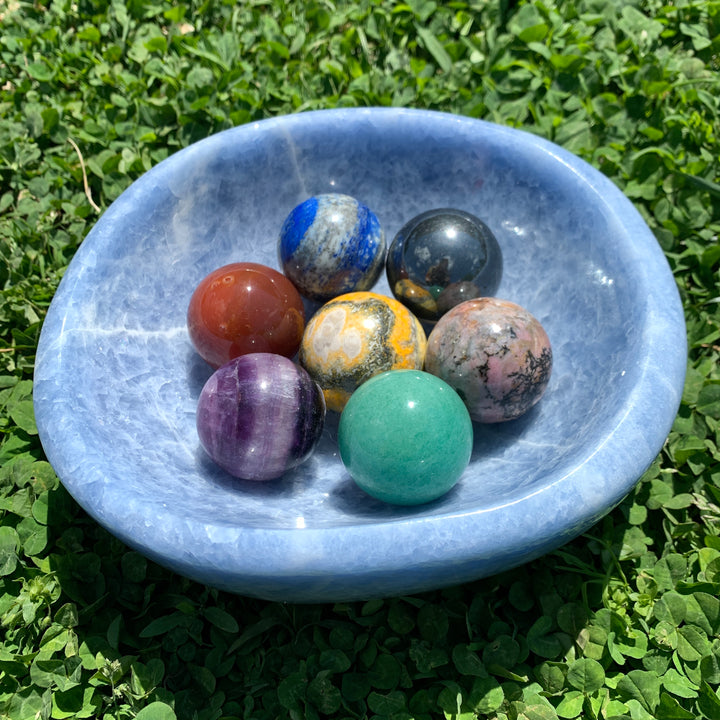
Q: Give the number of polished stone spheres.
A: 7